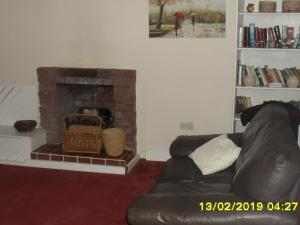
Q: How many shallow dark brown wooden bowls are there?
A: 1